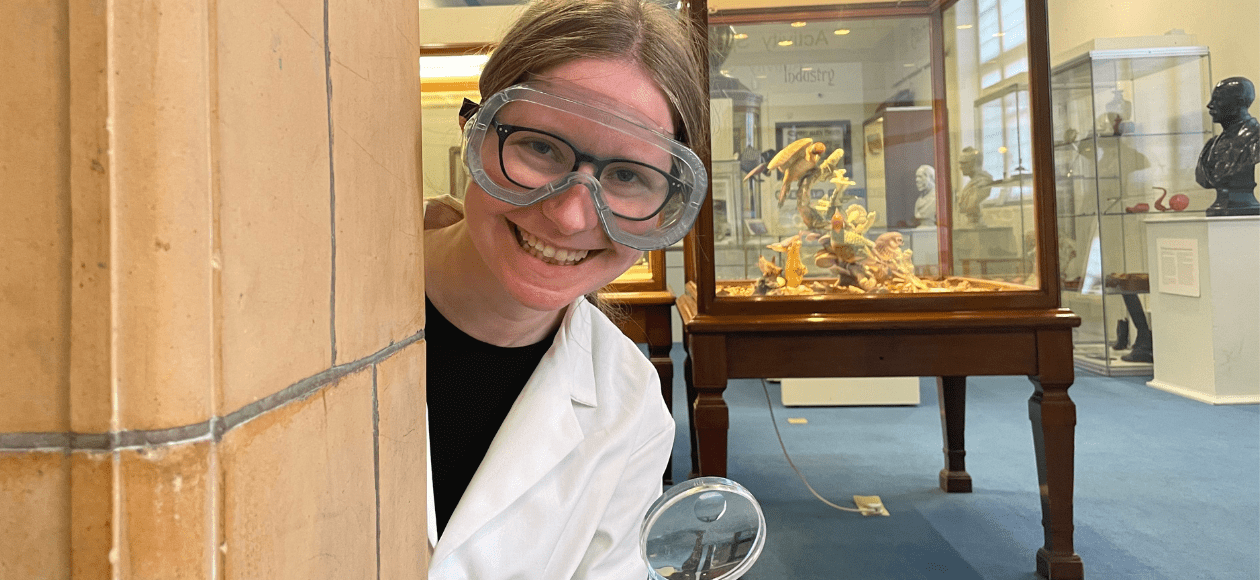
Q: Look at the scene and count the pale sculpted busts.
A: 2